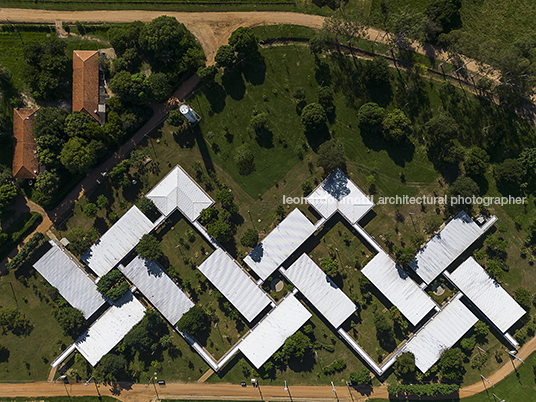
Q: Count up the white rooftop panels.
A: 14